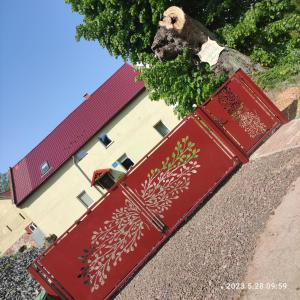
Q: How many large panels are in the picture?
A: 2